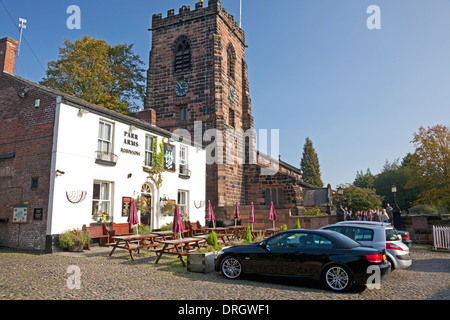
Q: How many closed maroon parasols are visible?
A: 6